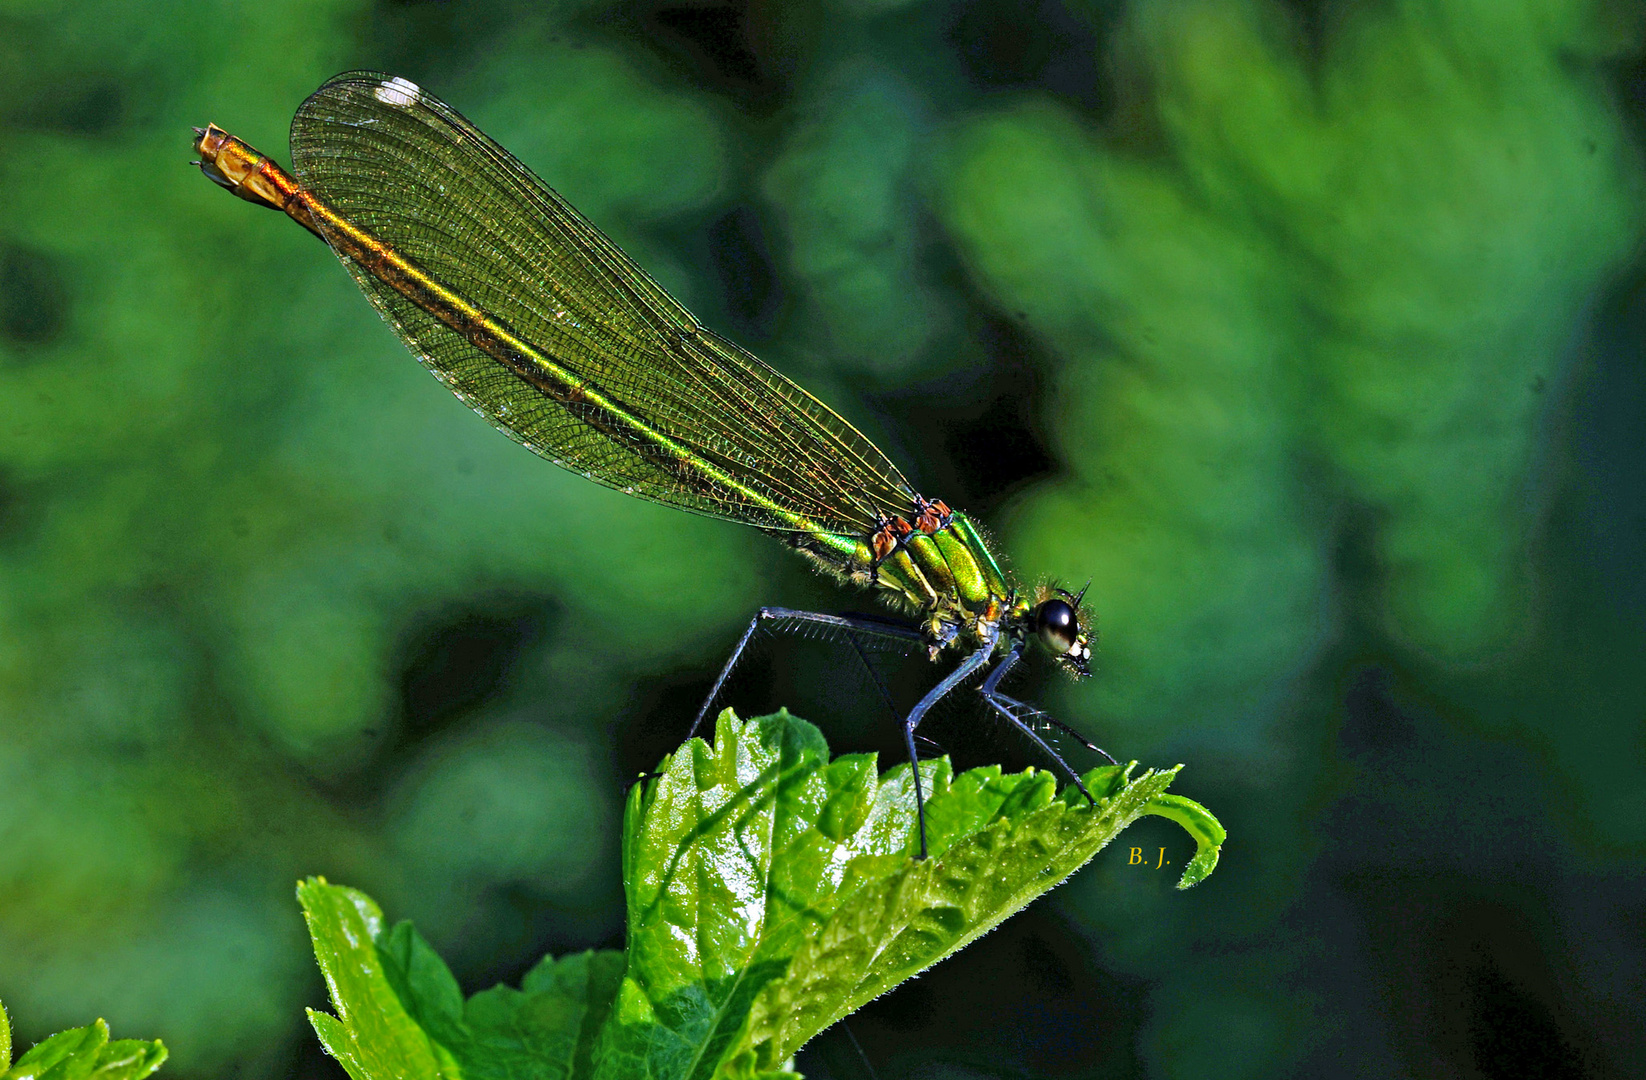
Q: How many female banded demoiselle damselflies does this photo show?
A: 1